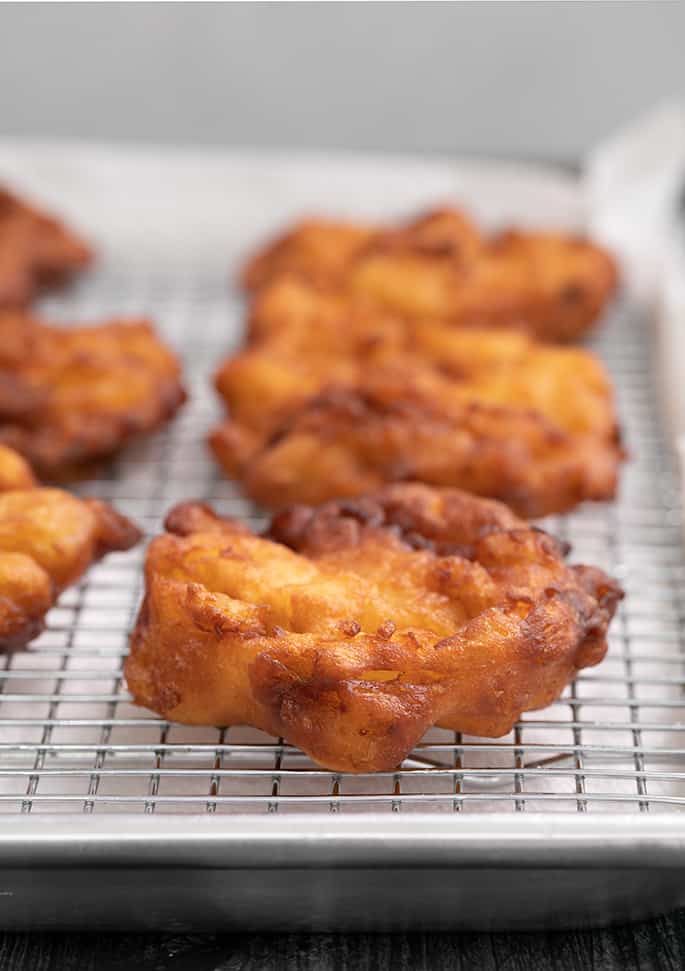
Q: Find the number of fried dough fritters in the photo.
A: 6